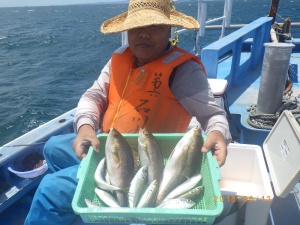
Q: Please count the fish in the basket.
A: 11